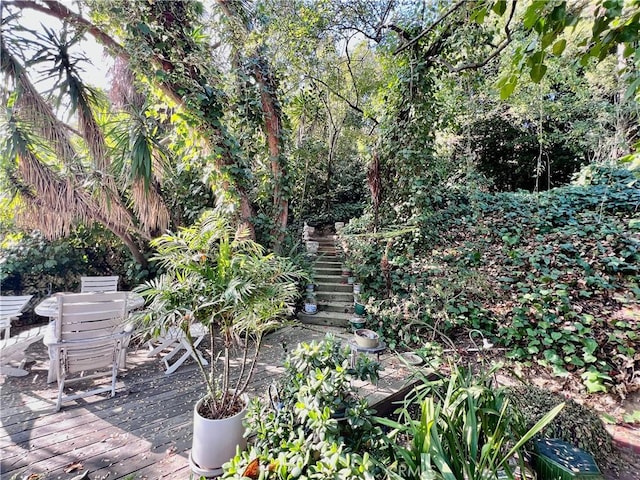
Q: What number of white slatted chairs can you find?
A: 4